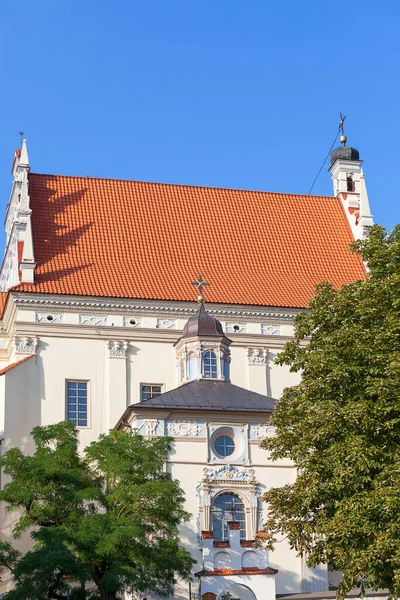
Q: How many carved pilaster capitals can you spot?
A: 3